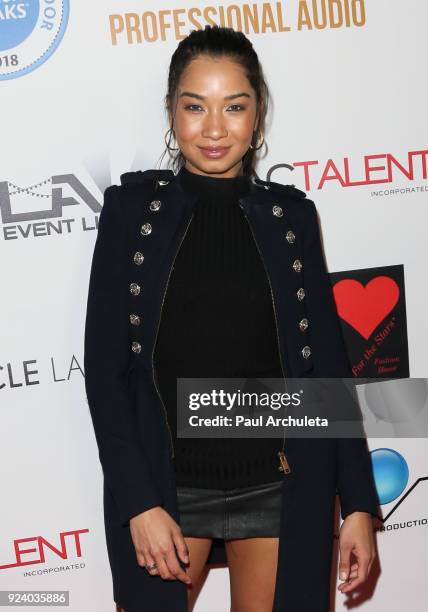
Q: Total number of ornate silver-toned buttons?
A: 12